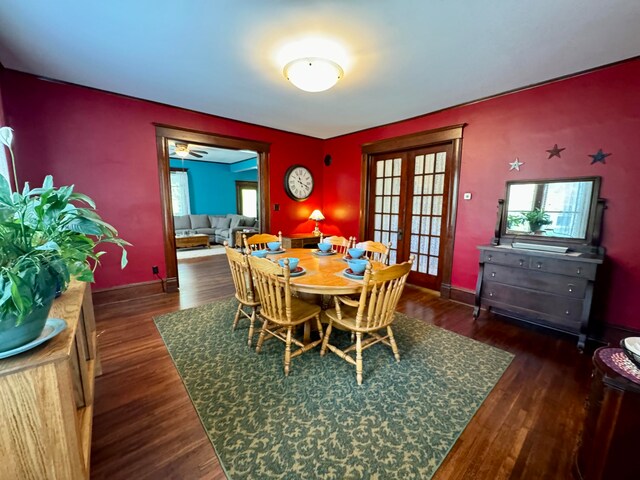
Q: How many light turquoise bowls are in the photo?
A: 6